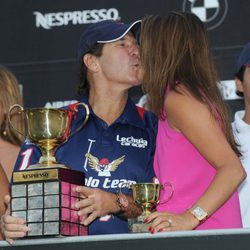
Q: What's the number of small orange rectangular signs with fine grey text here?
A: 0